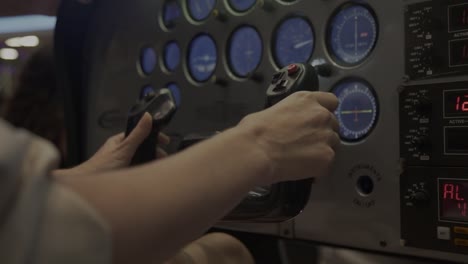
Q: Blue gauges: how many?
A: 12